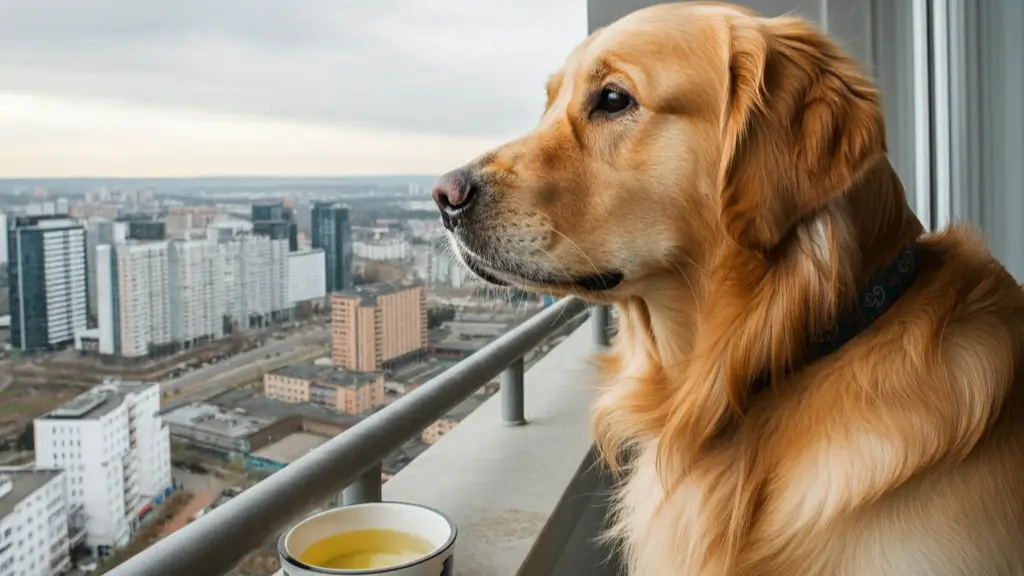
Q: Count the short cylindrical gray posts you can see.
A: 3